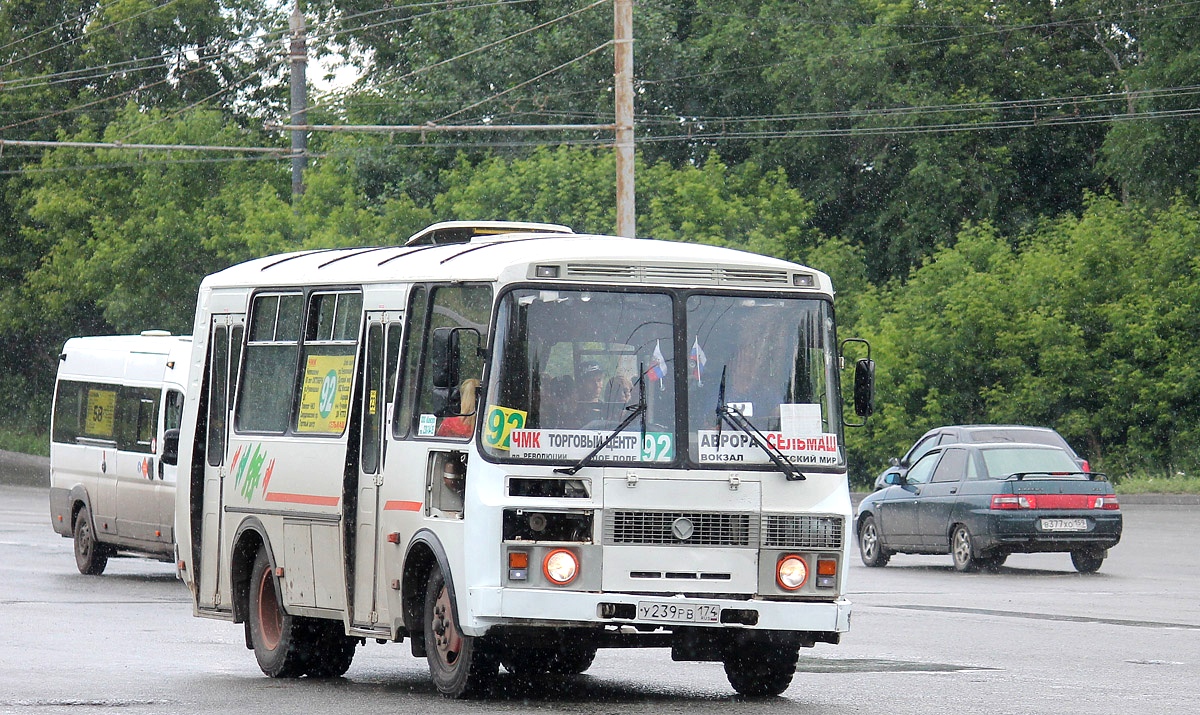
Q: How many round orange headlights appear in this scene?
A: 2